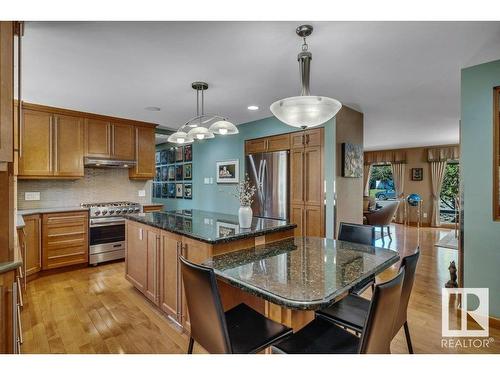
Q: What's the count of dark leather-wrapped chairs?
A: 4